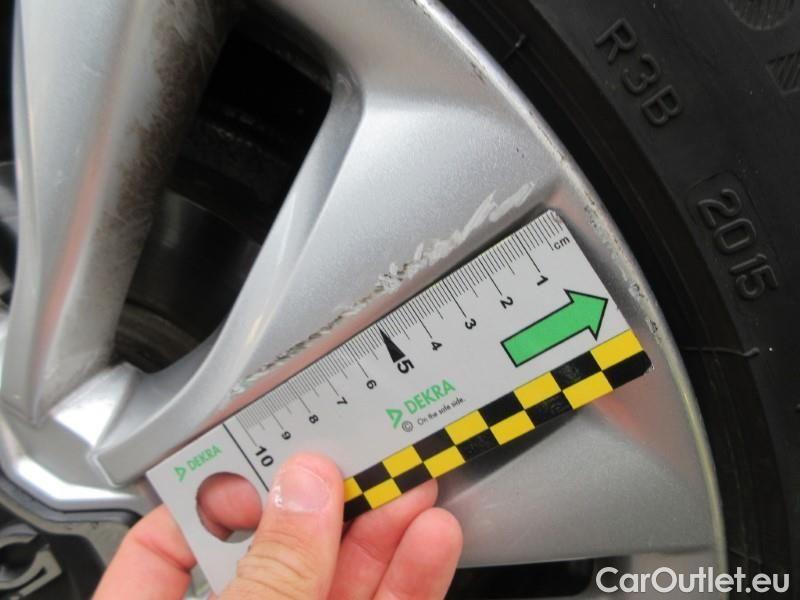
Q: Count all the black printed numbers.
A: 10